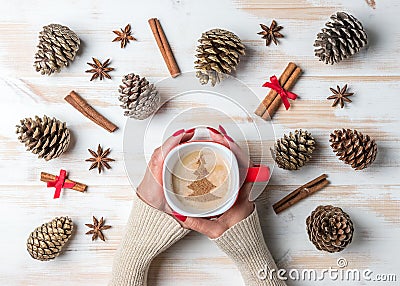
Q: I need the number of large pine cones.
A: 9